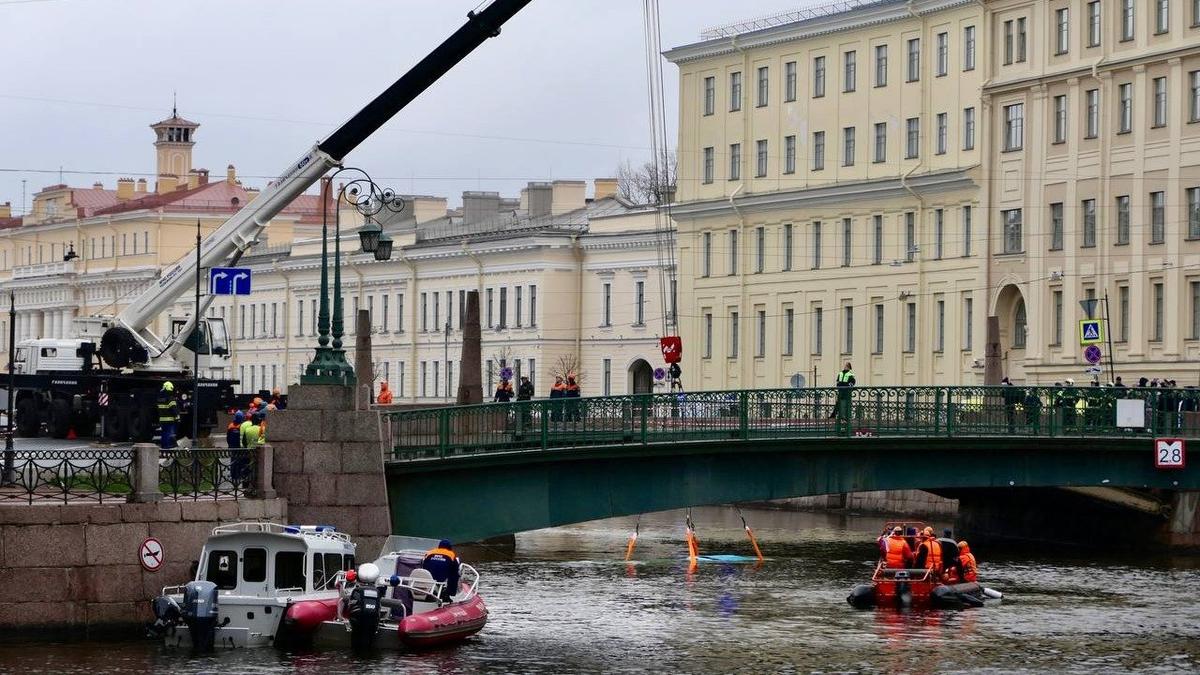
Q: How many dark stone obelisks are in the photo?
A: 3